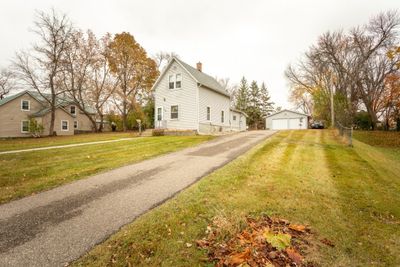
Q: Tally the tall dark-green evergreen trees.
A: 3